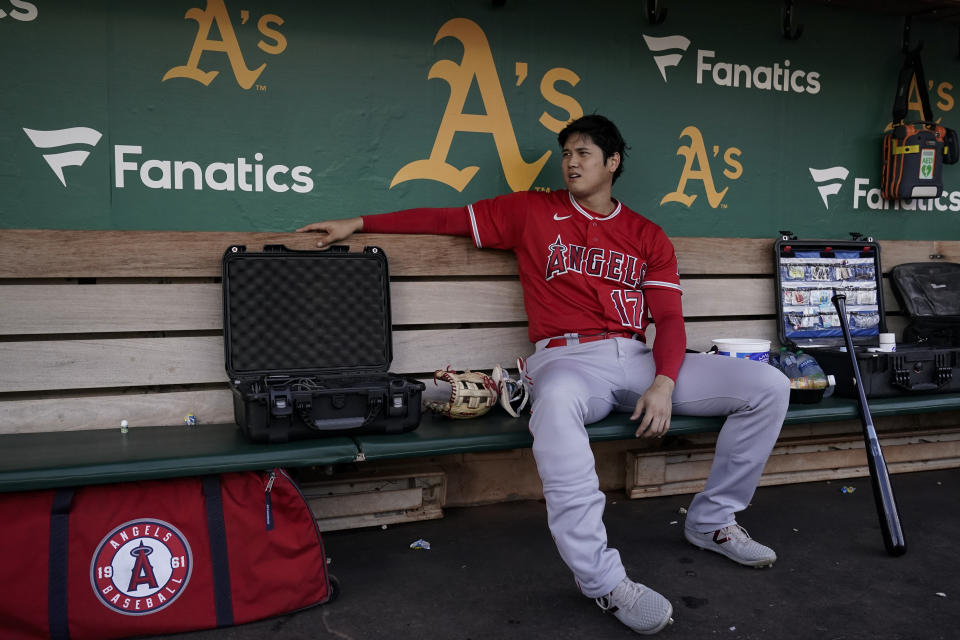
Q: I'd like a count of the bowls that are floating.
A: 0